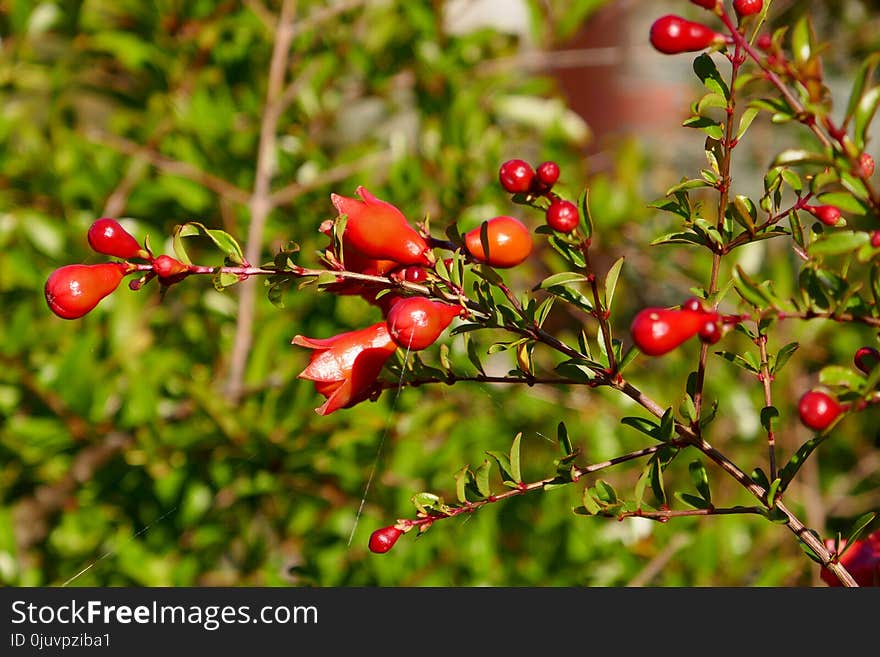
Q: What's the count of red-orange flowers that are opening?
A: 2